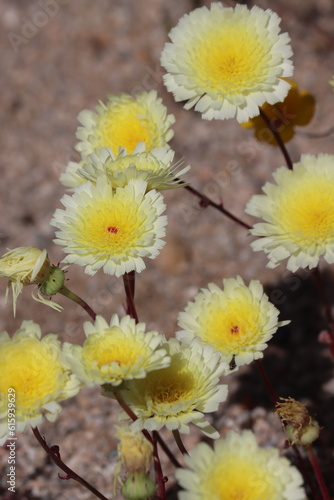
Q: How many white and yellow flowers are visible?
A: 10